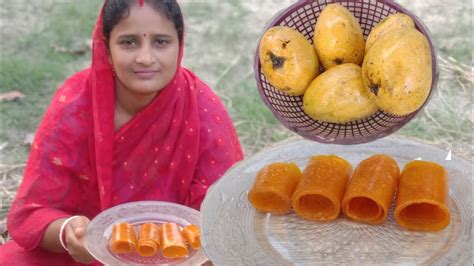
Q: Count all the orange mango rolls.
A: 8